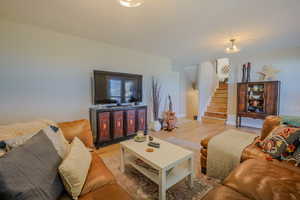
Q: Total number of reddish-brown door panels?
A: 4